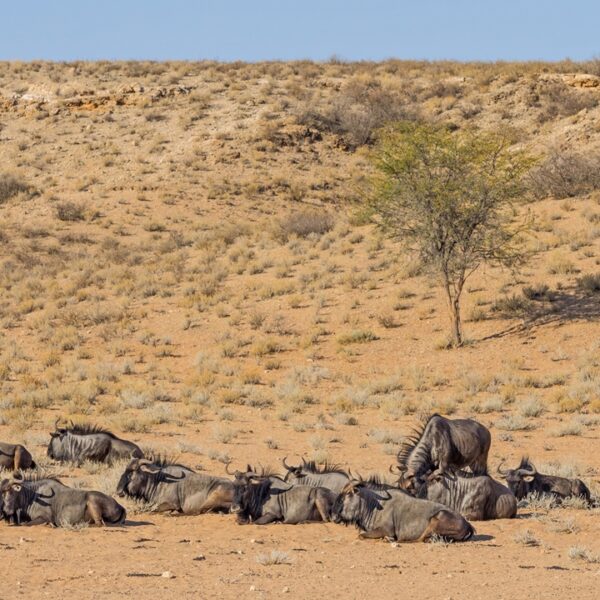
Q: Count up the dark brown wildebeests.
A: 10